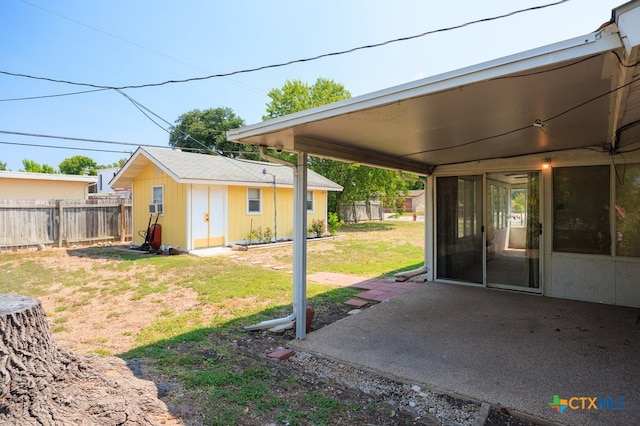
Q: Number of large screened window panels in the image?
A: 2